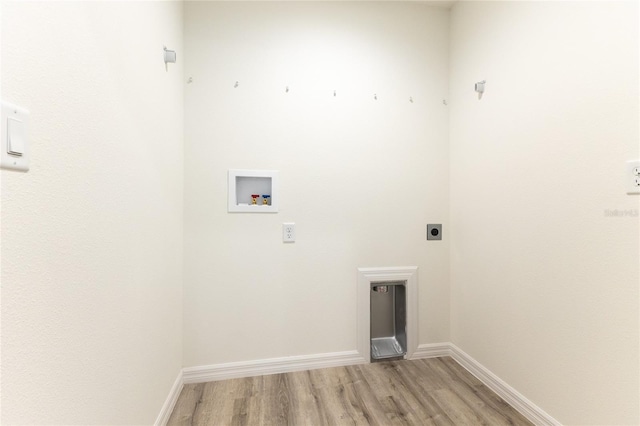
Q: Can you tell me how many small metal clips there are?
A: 7